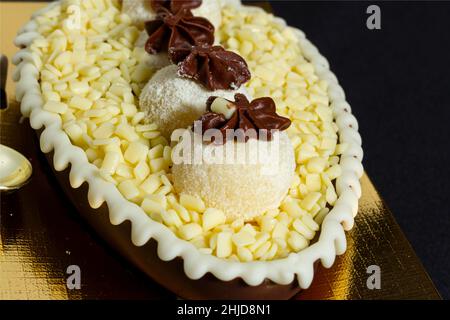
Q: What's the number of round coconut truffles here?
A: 4